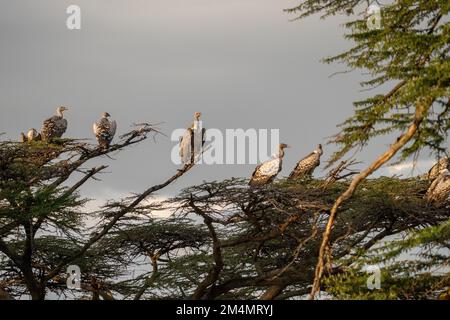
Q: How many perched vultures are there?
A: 8